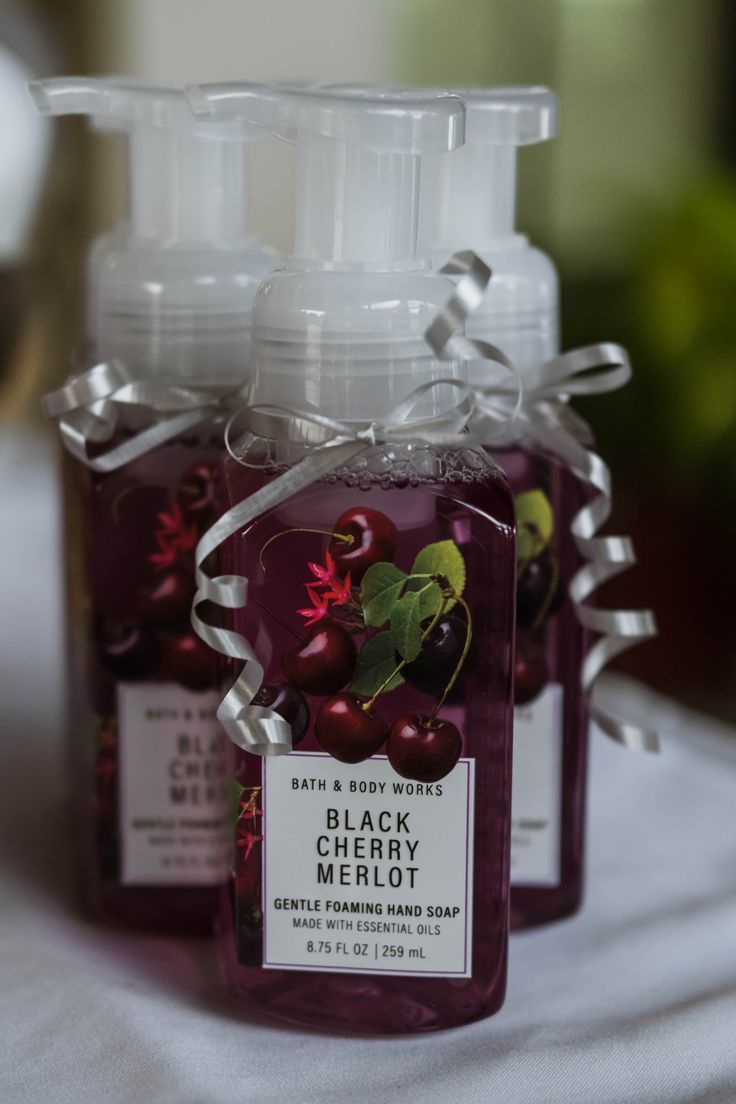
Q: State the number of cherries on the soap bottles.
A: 12